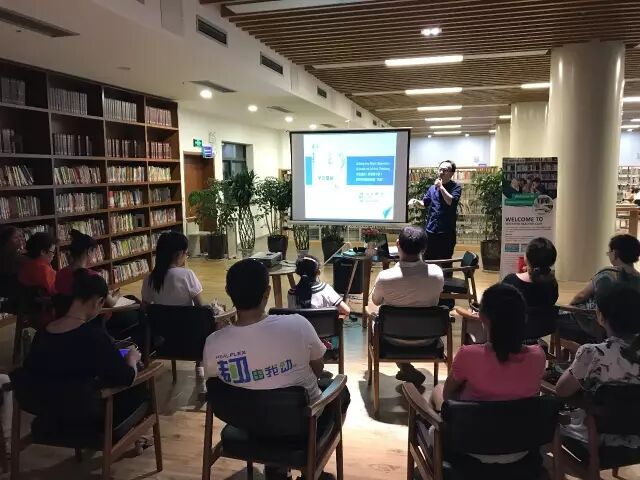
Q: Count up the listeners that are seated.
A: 12